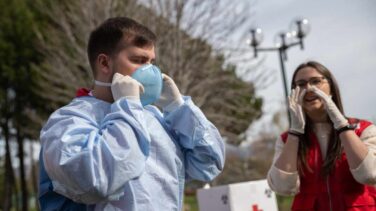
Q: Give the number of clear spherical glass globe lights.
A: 3